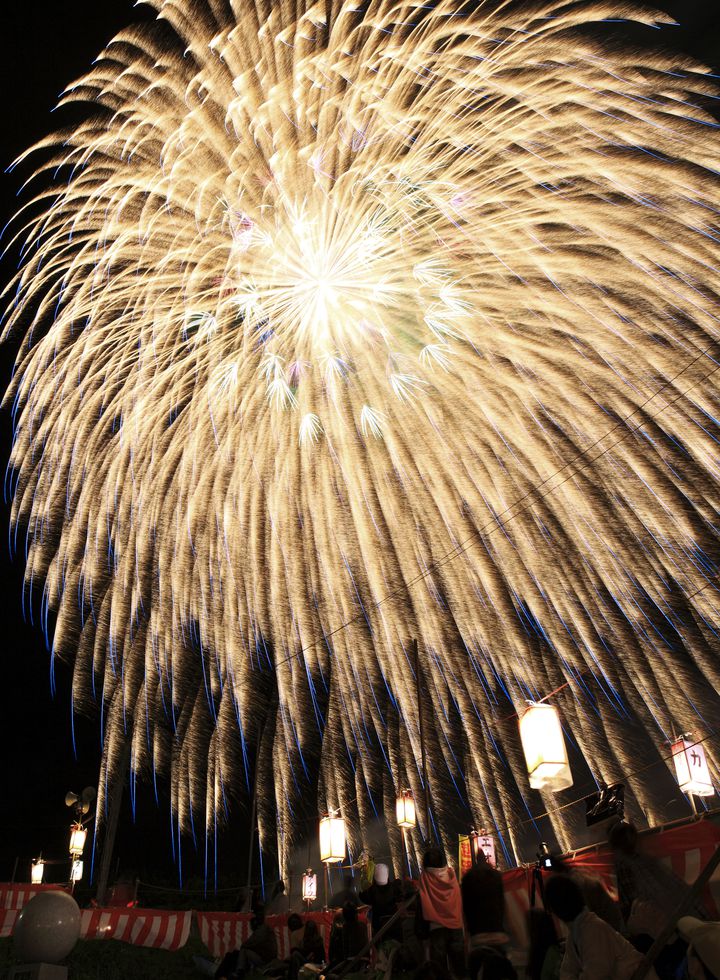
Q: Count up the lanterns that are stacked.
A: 2